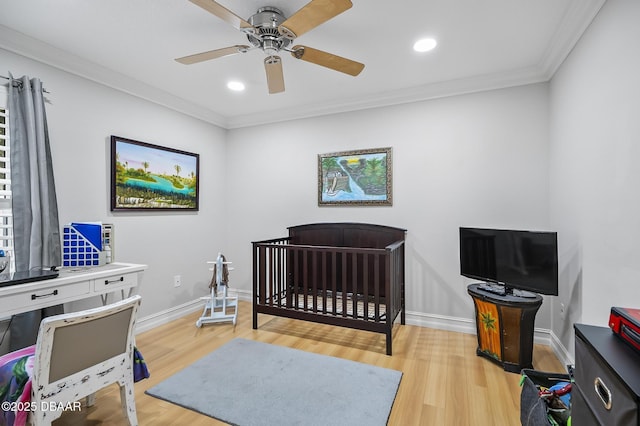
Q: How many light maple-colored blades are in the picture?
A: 5